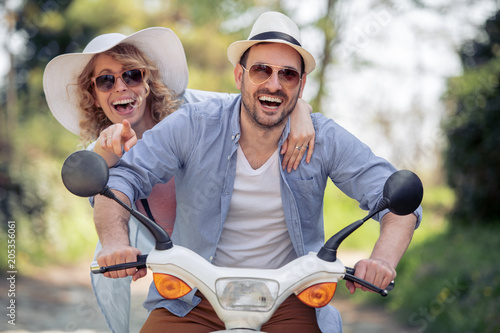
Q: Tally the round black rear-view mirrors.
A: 2